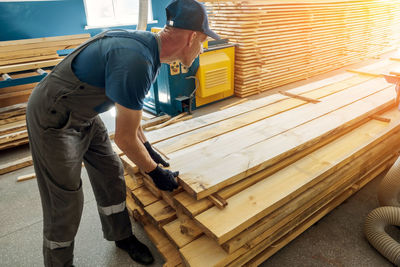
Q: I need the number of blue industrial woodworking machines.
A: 1